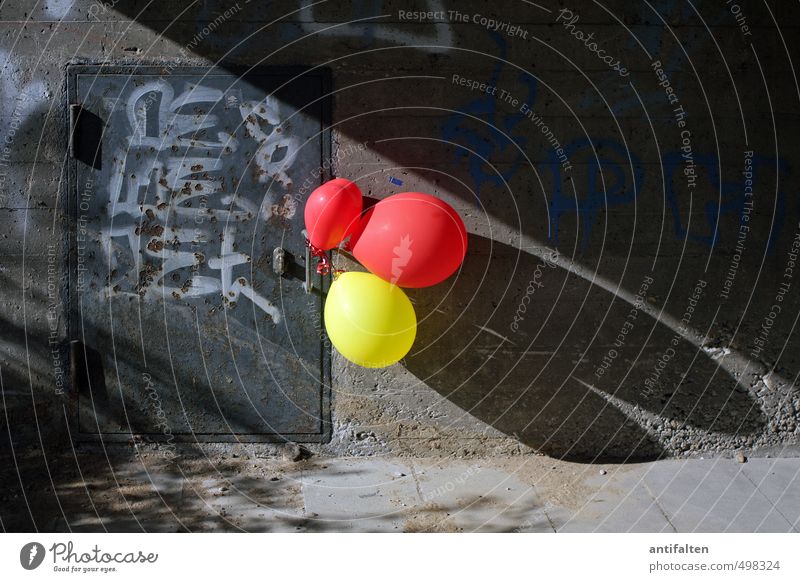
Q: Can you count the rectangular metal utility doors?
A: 1